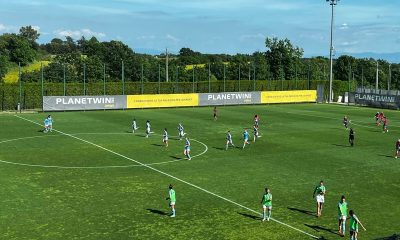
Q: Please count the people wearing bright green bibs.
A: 5